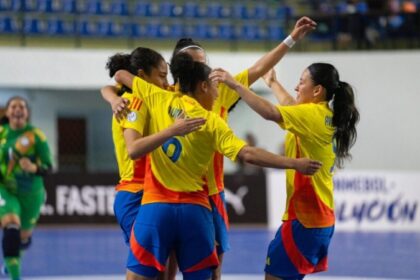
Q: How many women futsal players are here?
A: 5